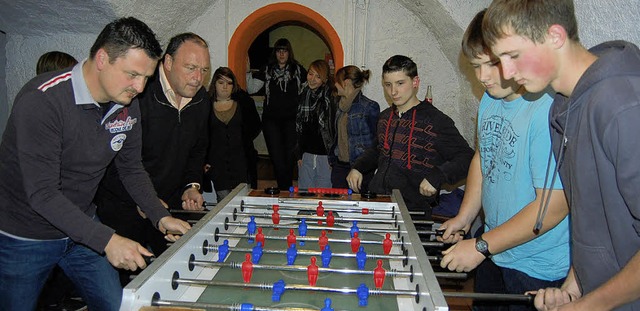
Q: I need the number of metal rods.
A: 8